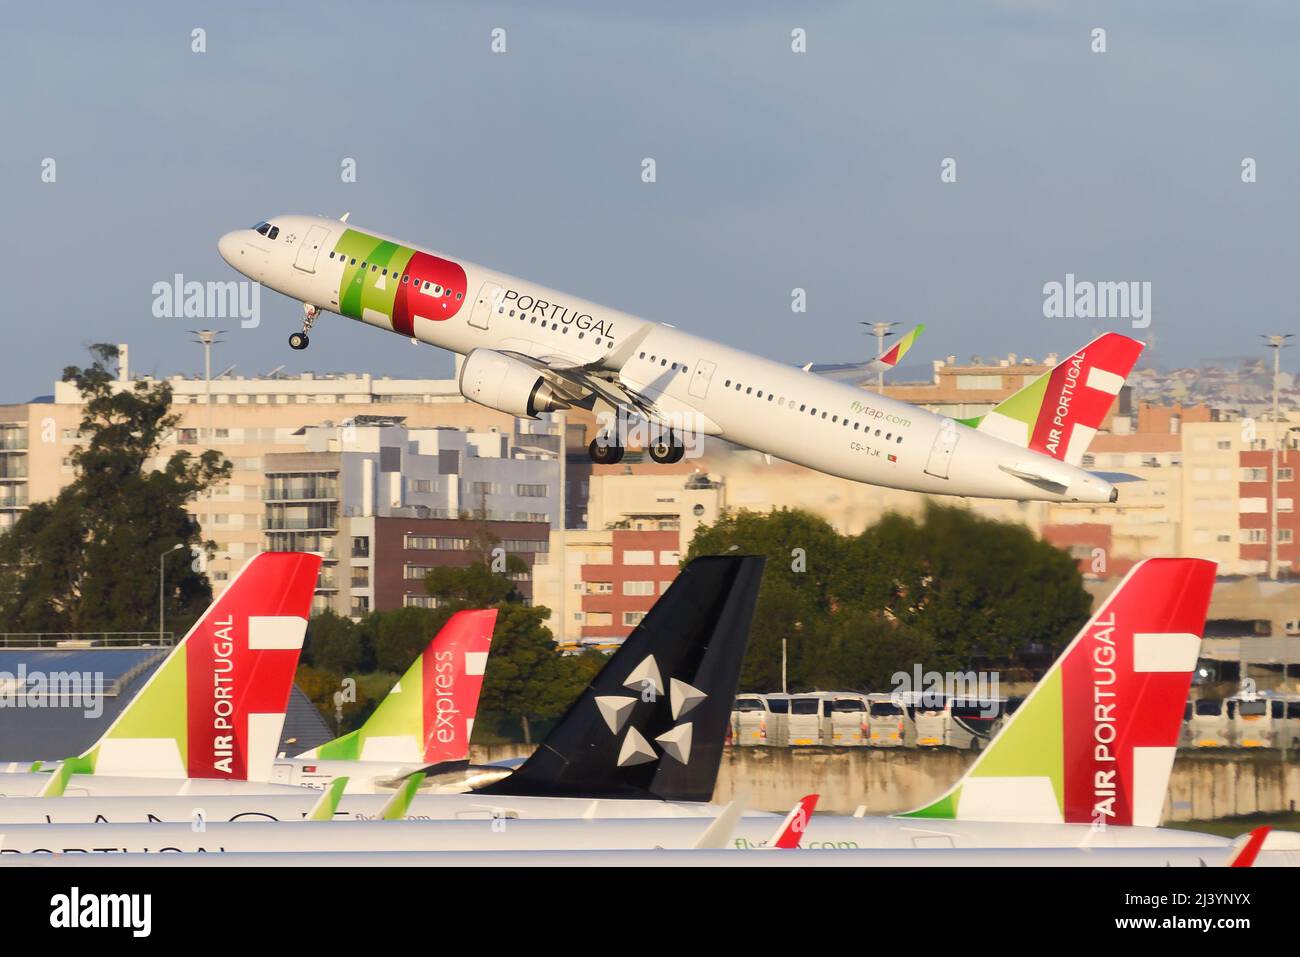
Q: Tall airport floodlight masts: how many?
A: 3